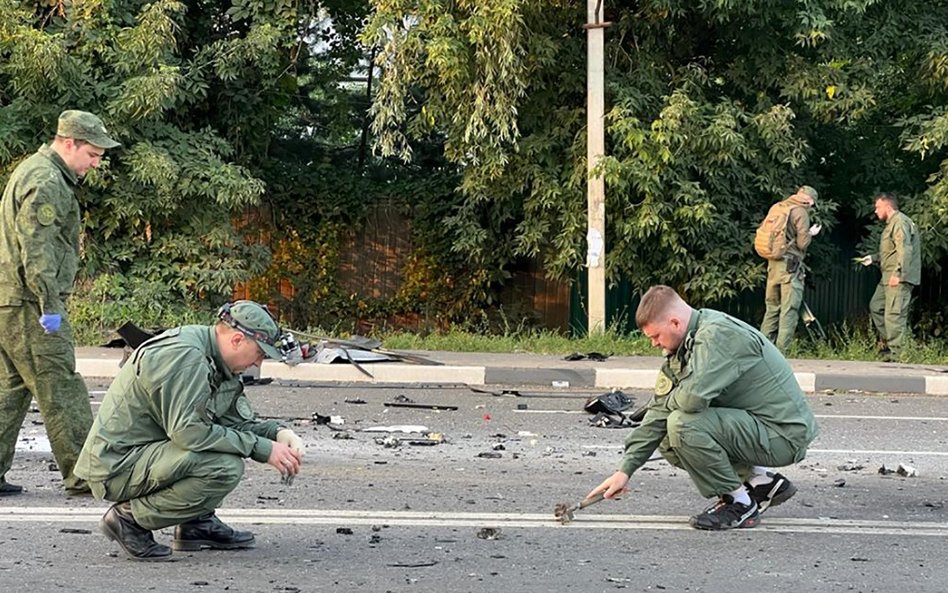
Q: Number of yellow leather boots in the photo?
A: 0